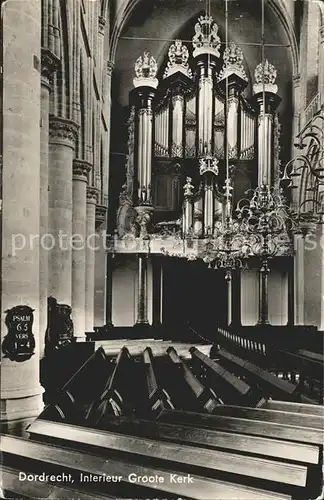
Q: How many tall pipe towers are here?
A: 5